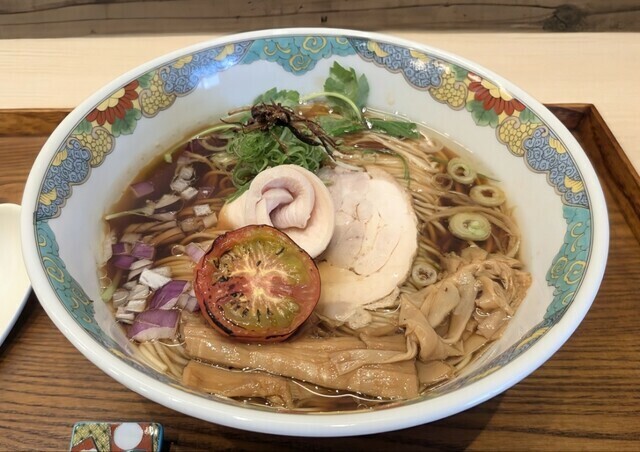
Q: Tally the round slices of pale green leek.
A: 4